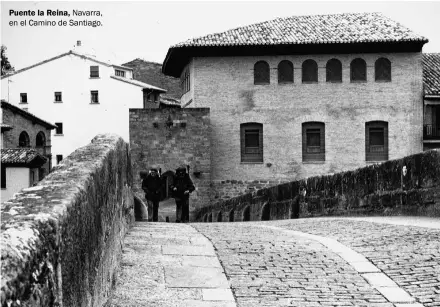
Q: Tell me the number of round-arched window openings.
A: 8